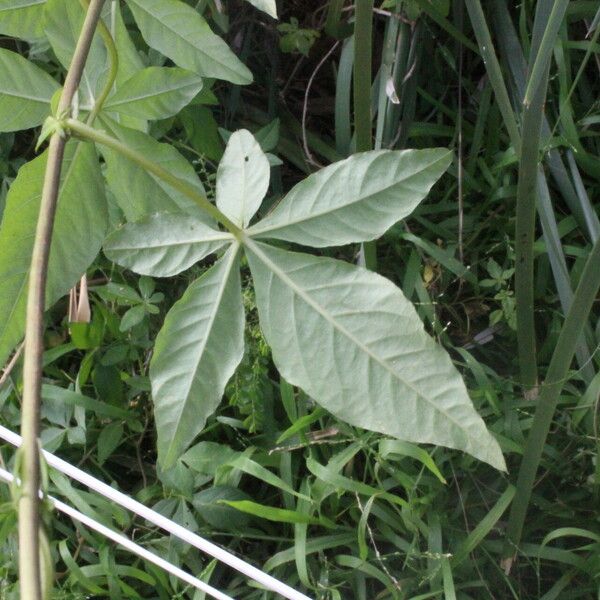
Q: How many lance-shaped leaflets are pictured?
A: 5